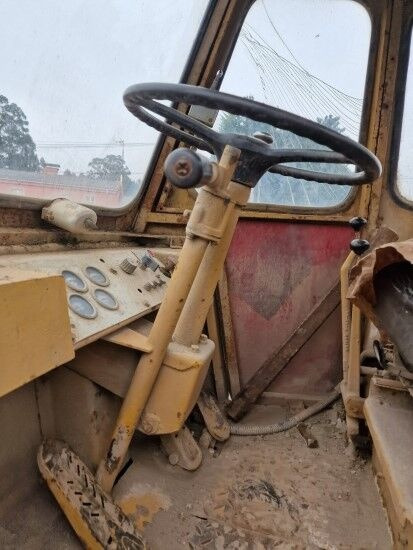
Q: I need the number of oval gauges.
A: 4